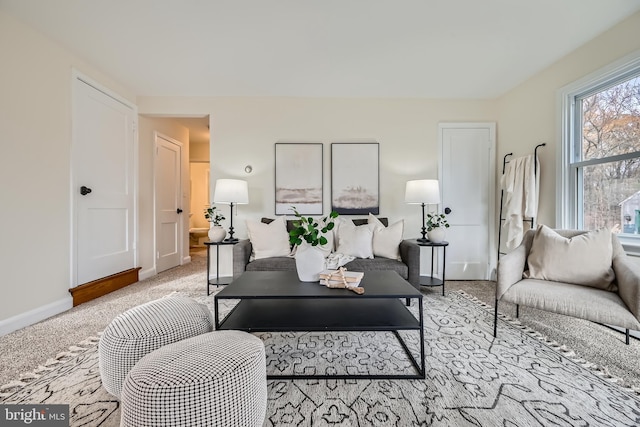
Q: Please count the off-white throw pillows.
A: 5